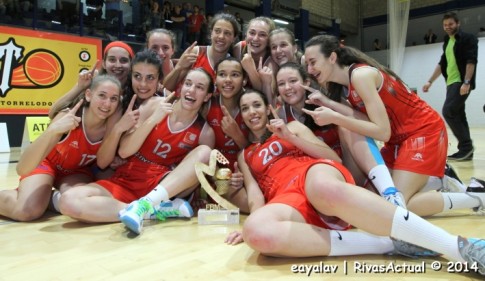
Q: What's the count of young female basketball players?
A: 12